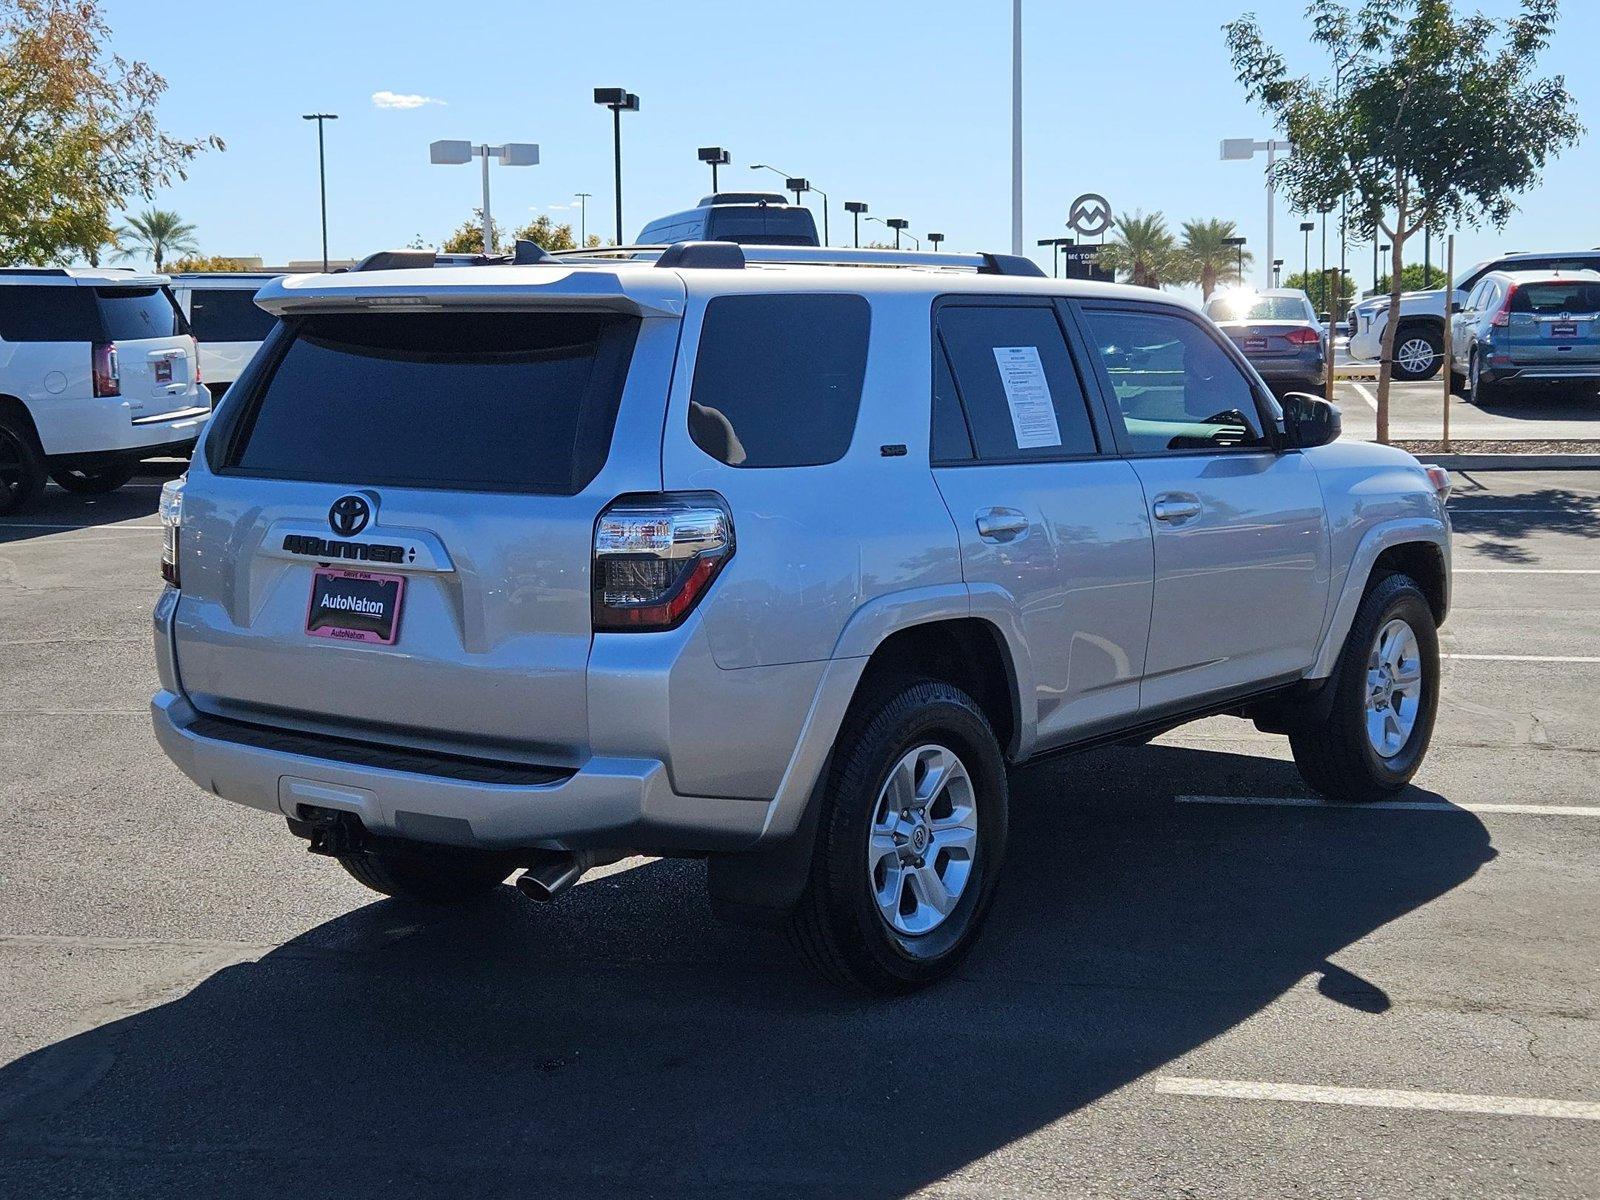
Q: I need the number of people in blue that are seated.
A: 0